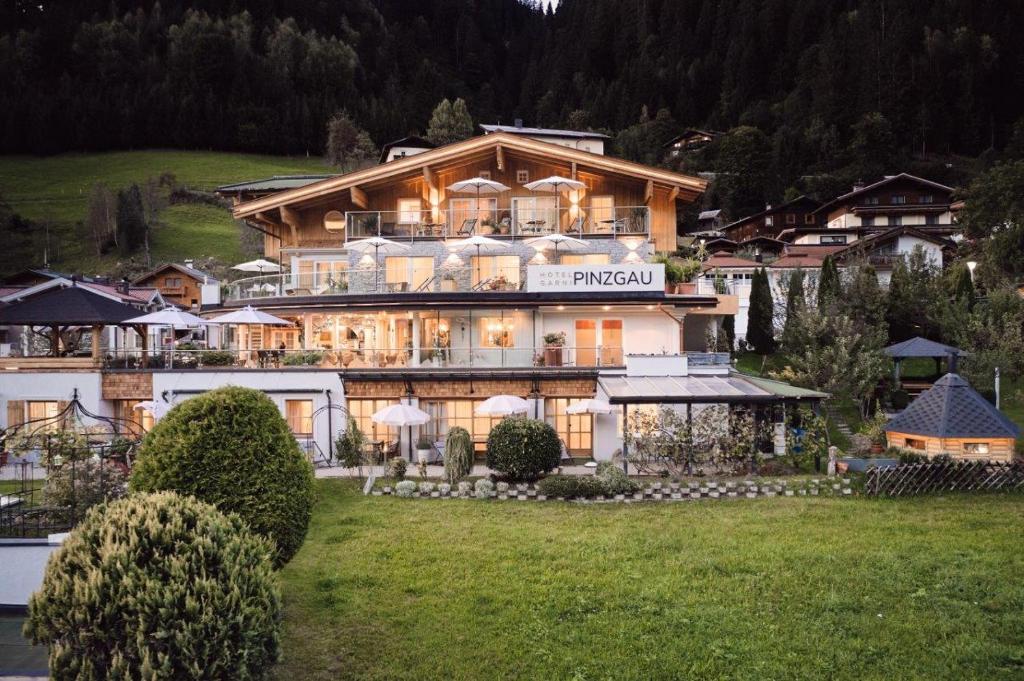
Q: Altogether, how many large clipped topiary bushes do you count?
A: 3